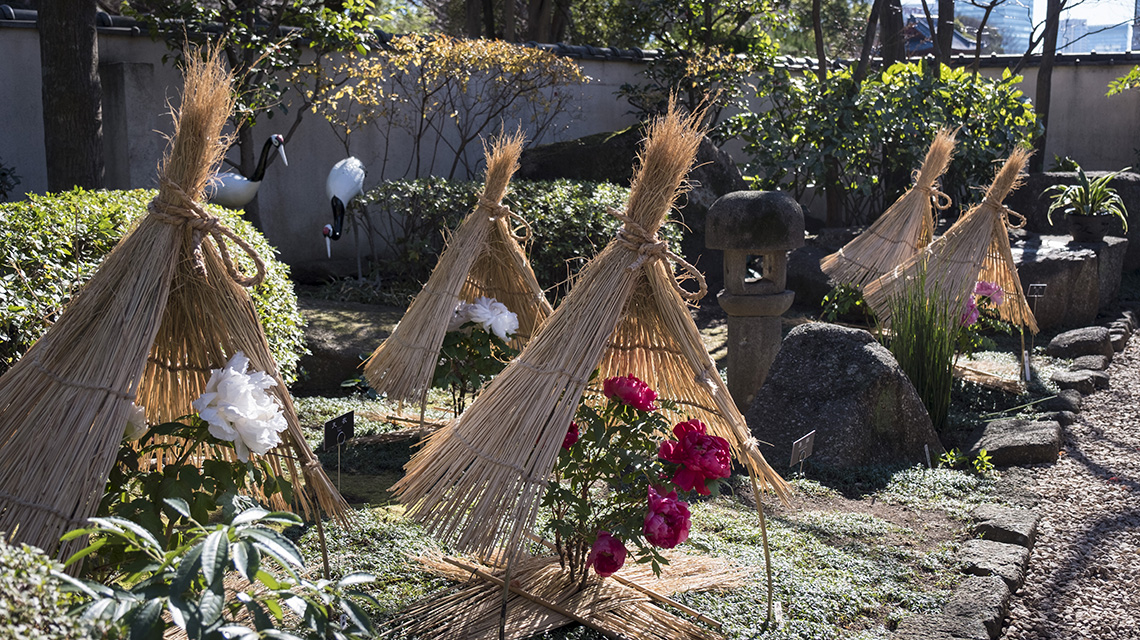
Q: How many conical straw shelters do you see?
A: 5